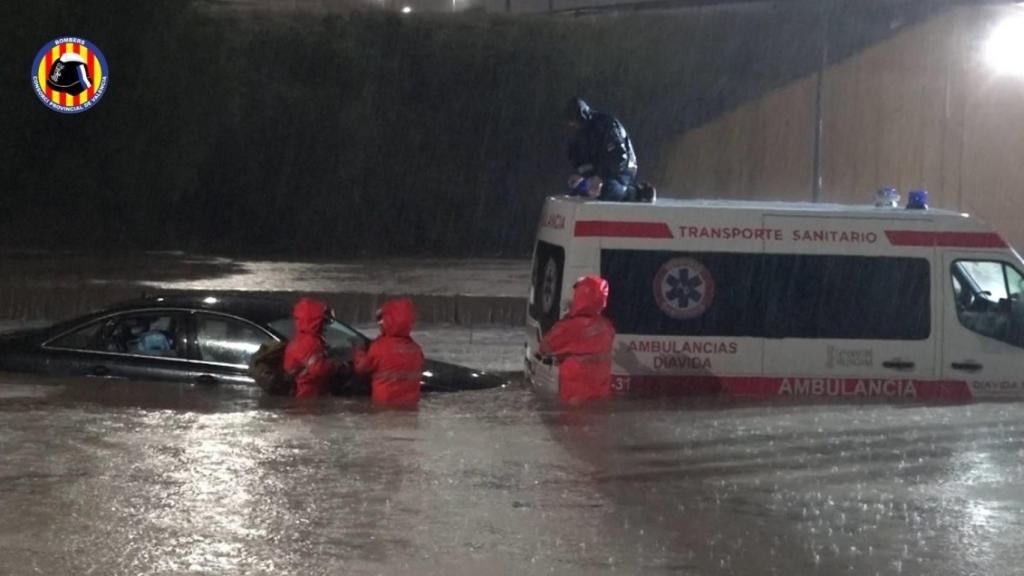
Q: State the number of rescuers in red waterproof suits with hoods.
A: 3